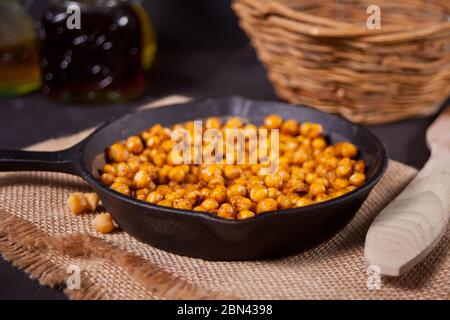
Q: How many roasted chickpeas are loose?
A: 3